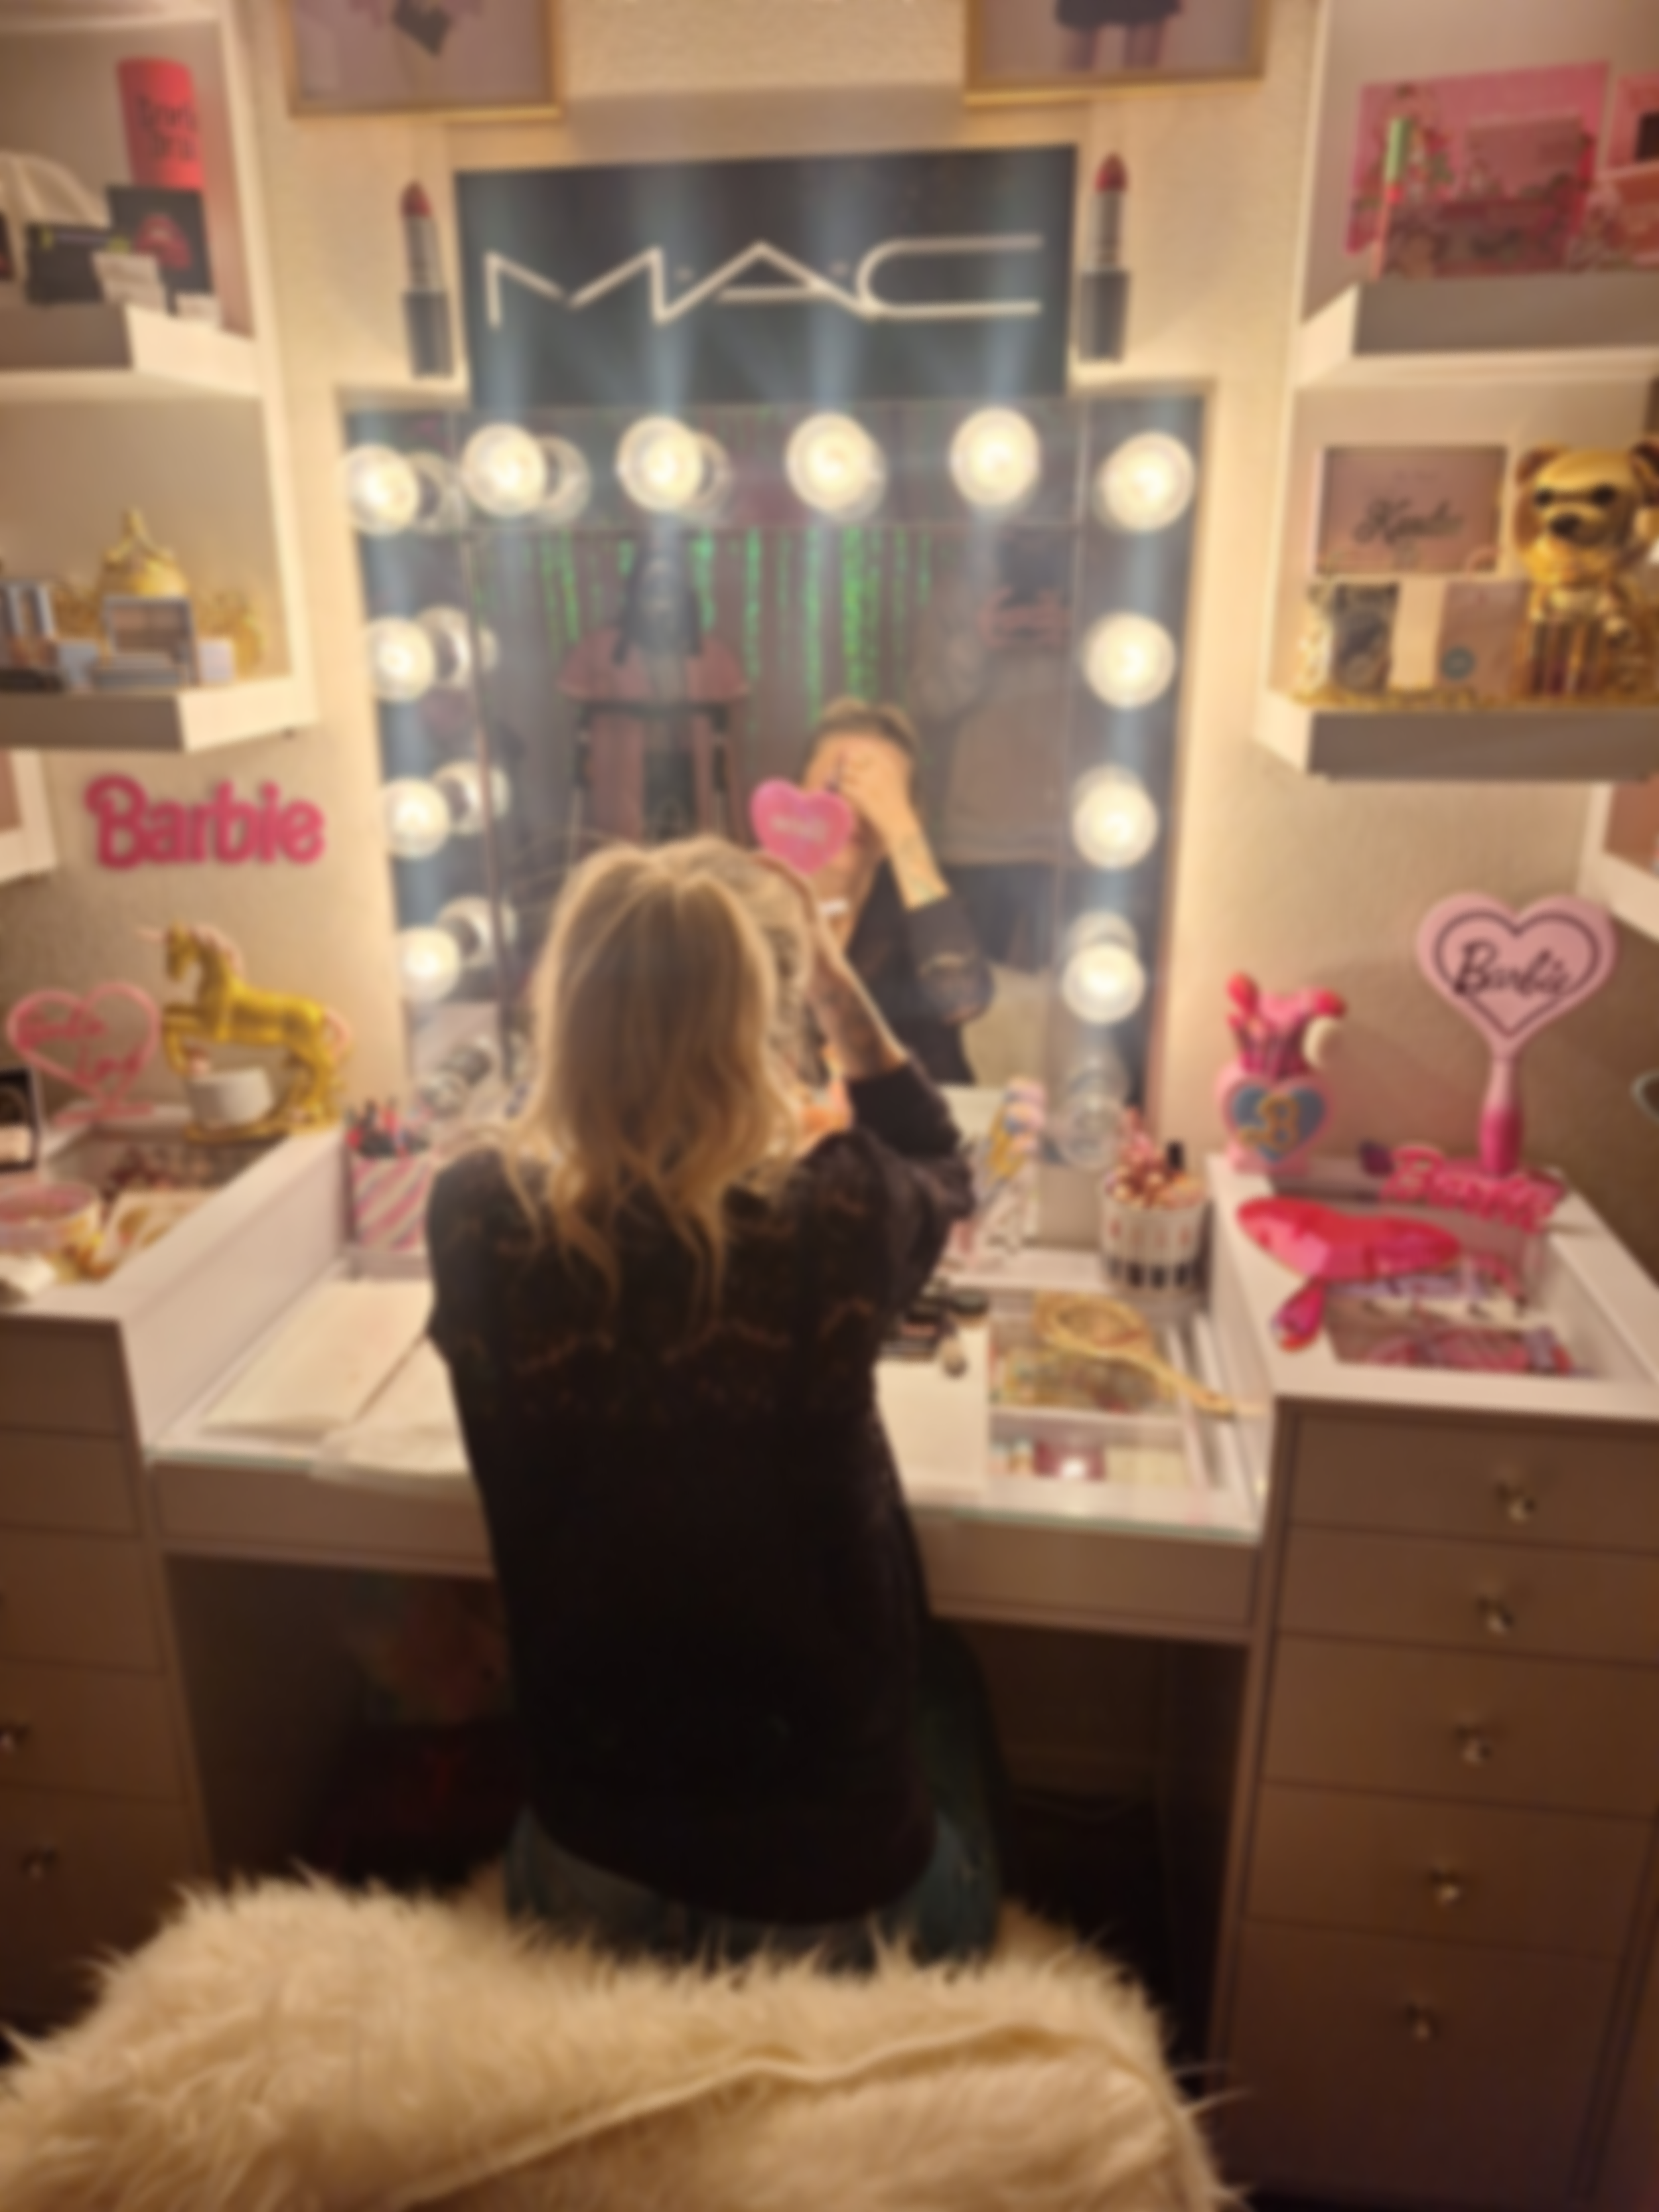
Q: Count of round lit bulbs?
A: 12